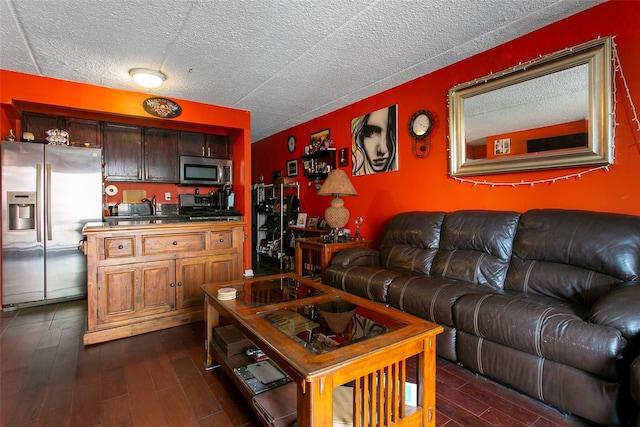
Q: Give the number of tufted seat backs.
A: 3